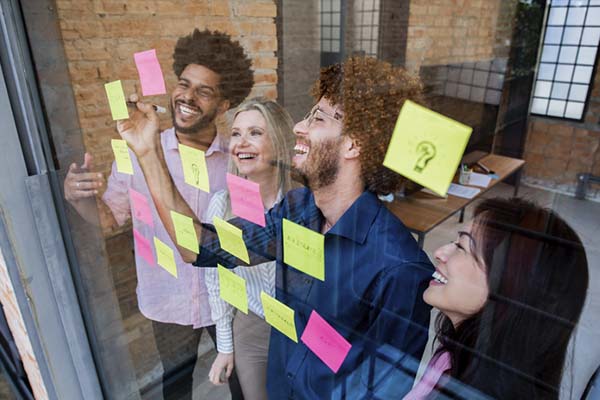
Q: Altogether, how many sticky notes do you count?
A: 15